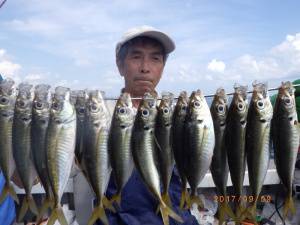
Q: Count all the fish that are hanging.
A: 15